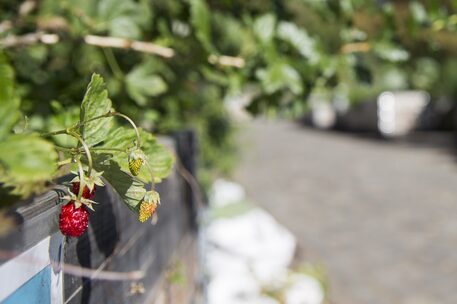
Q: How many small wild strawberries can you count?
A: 4